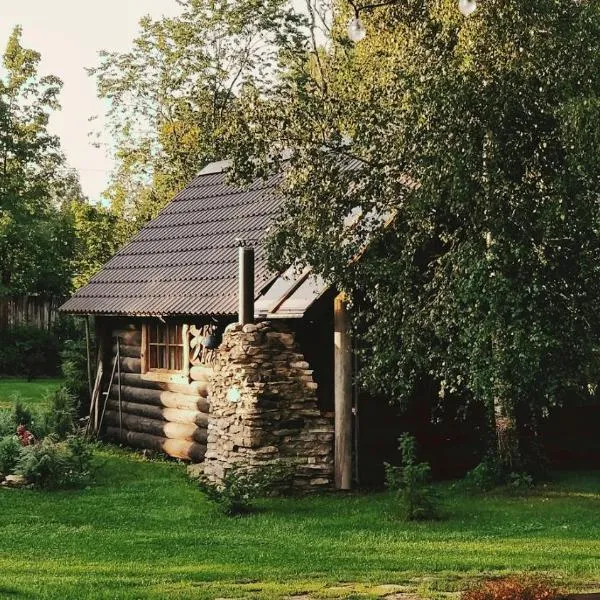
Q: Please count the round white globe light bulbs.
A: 2